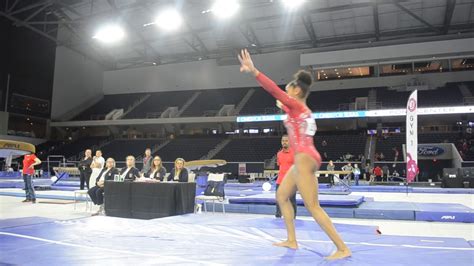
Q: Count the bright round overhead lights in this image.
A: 4